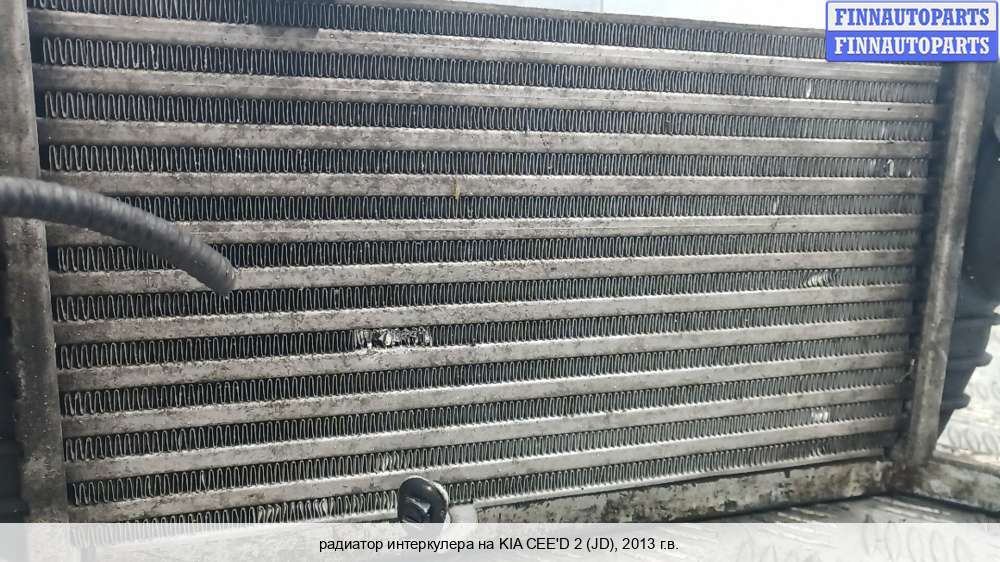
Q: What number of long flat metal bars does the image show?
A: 11